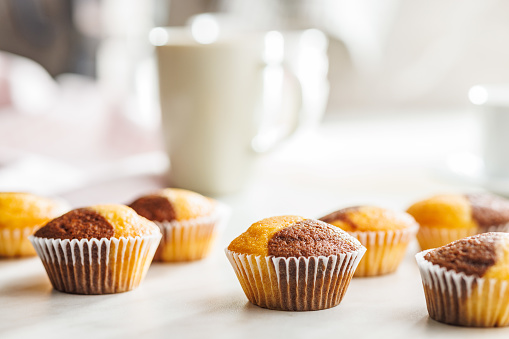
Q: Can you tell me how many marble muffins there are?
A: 7